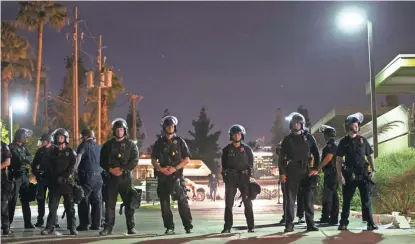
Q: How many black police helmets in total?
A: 10